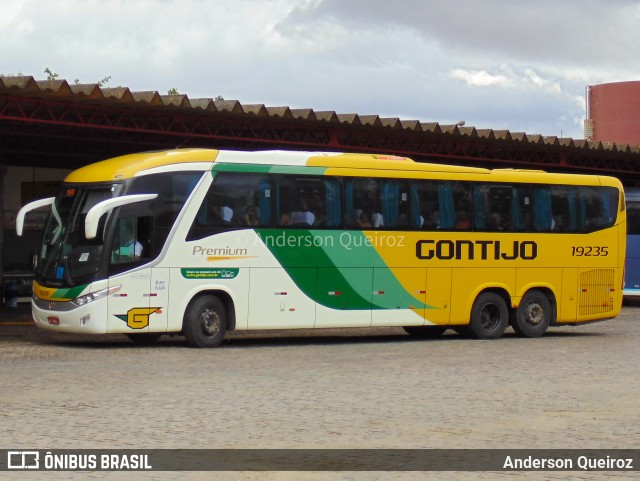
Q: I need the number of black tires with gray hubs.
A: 3